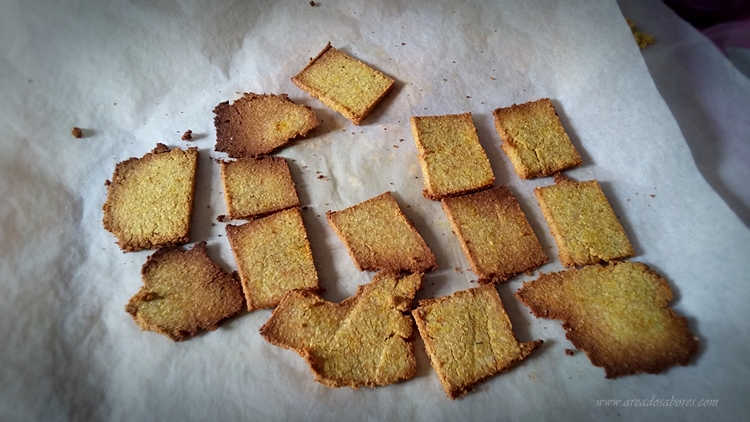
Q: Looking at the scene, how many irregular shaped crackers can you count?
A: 5